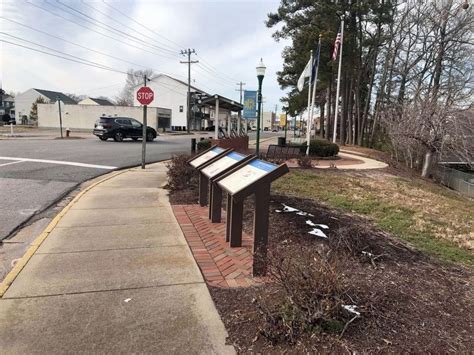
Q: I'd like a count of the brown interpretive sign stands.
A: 3